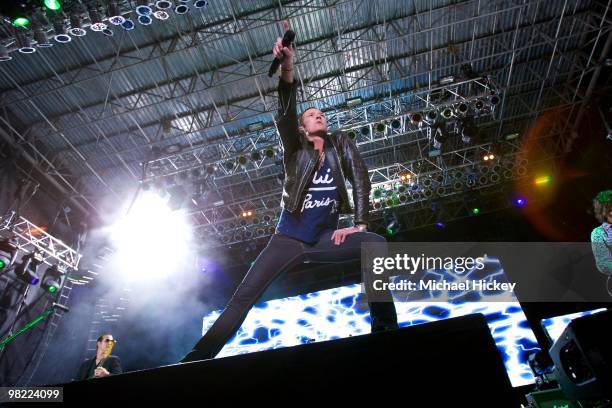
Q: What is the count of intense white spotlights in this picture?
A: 1